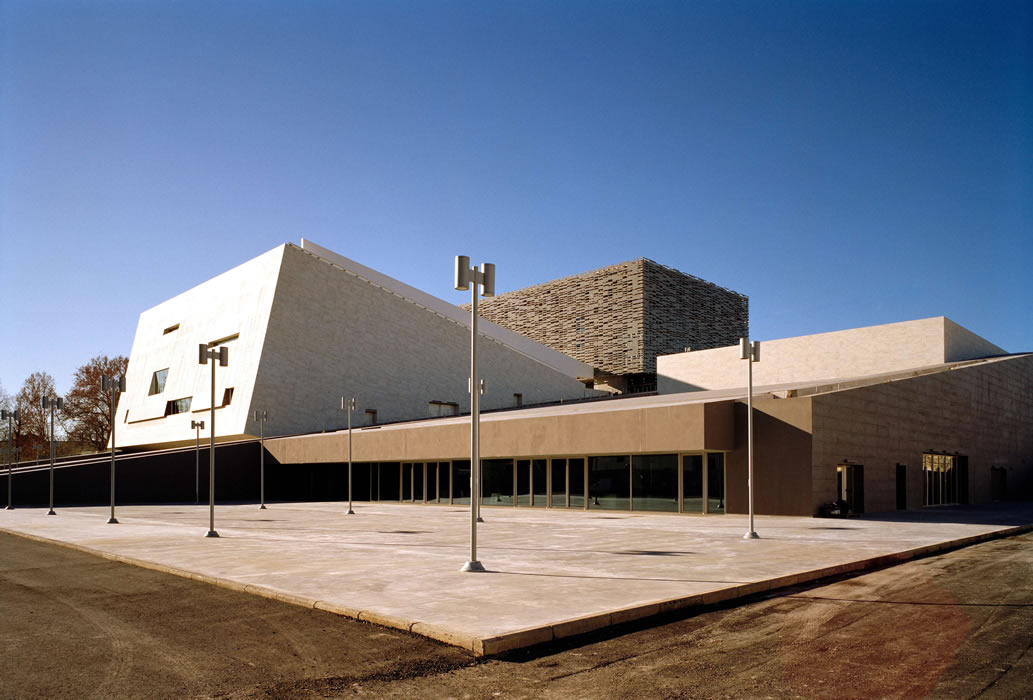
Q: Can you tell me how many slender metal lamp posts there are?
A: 10